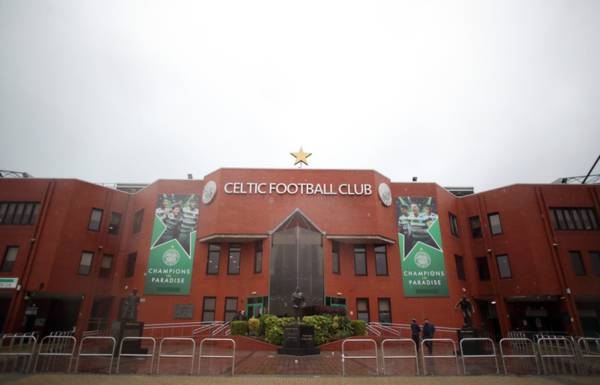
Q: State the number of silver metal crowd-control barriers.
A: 13